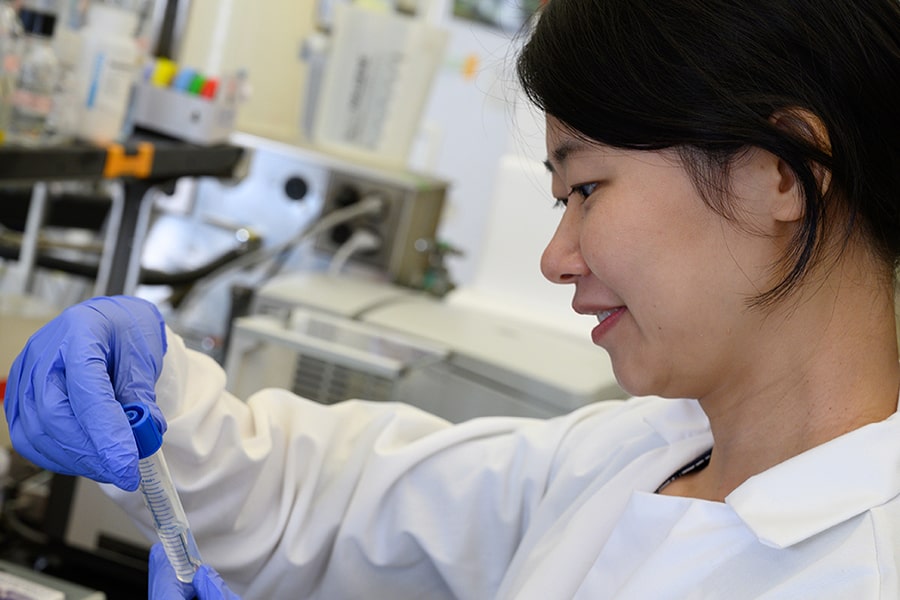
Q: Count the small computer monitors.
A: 0